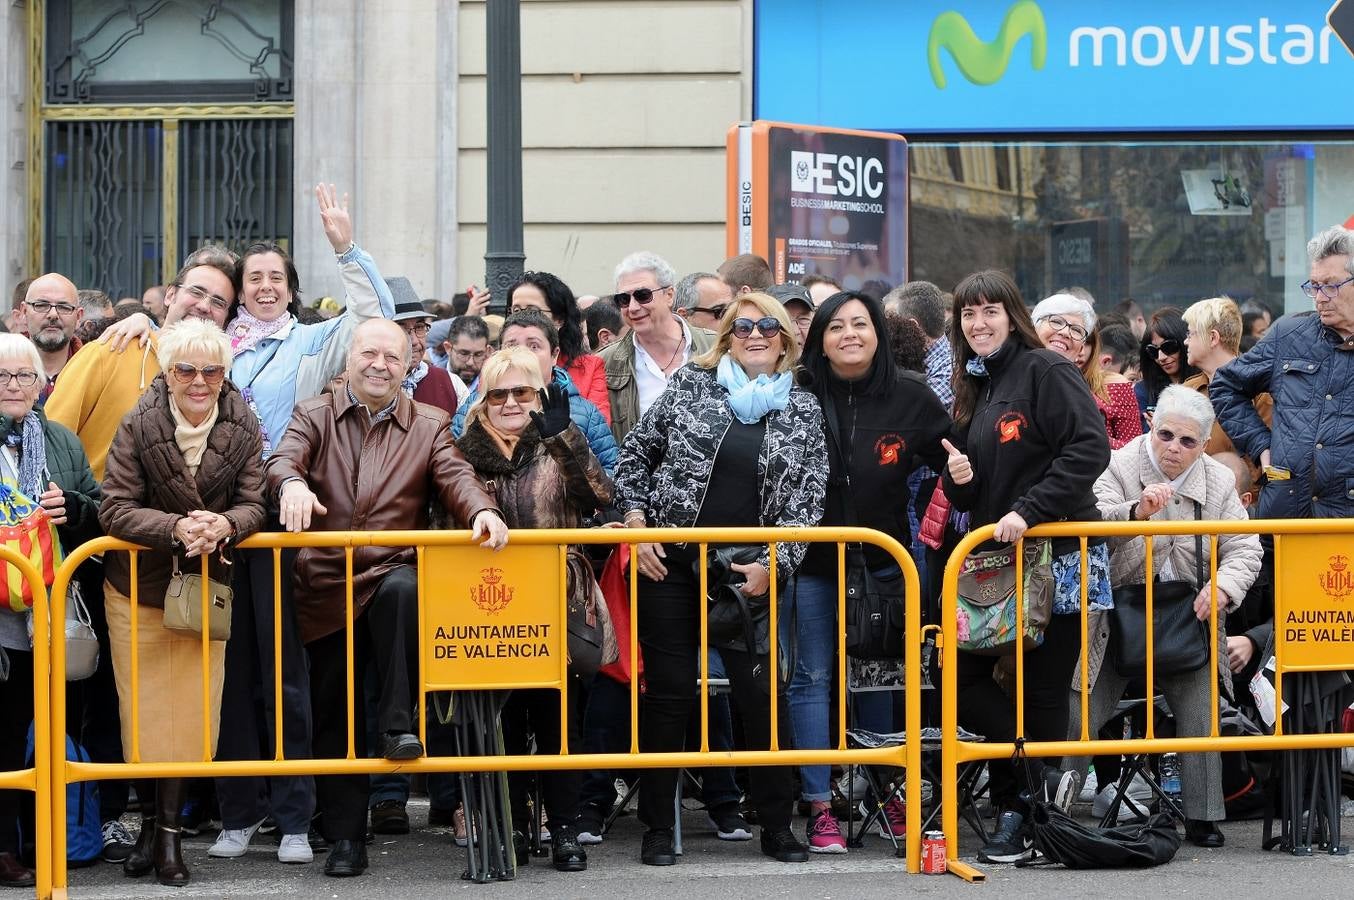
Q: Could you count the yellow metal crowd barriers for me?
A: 3